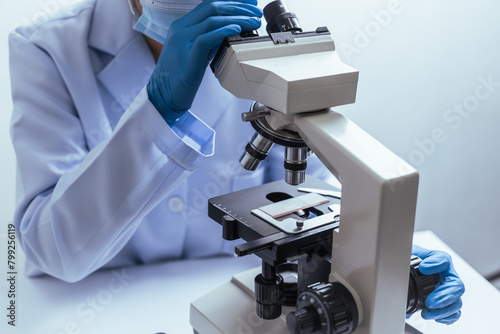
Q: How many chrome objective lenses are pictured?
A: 2